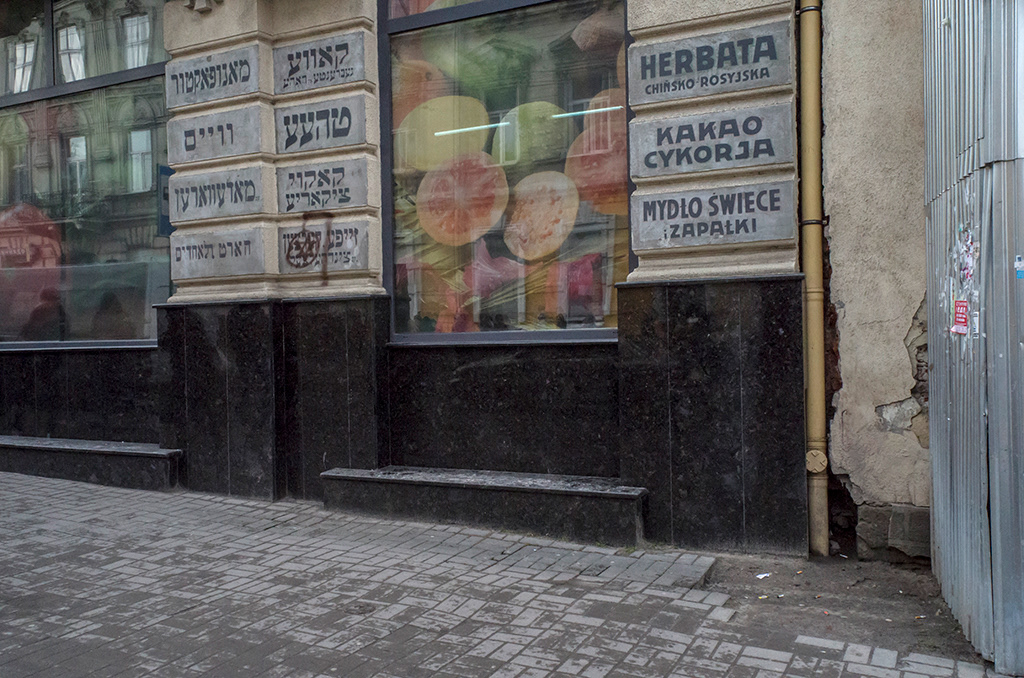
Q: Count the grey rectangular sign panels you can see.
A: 11